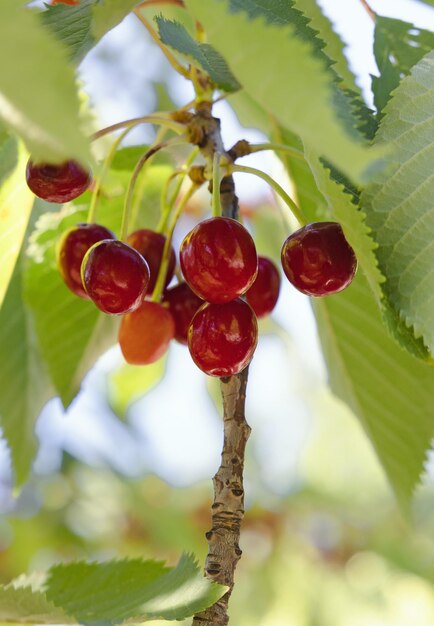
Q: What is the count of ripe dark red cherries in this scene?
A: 9